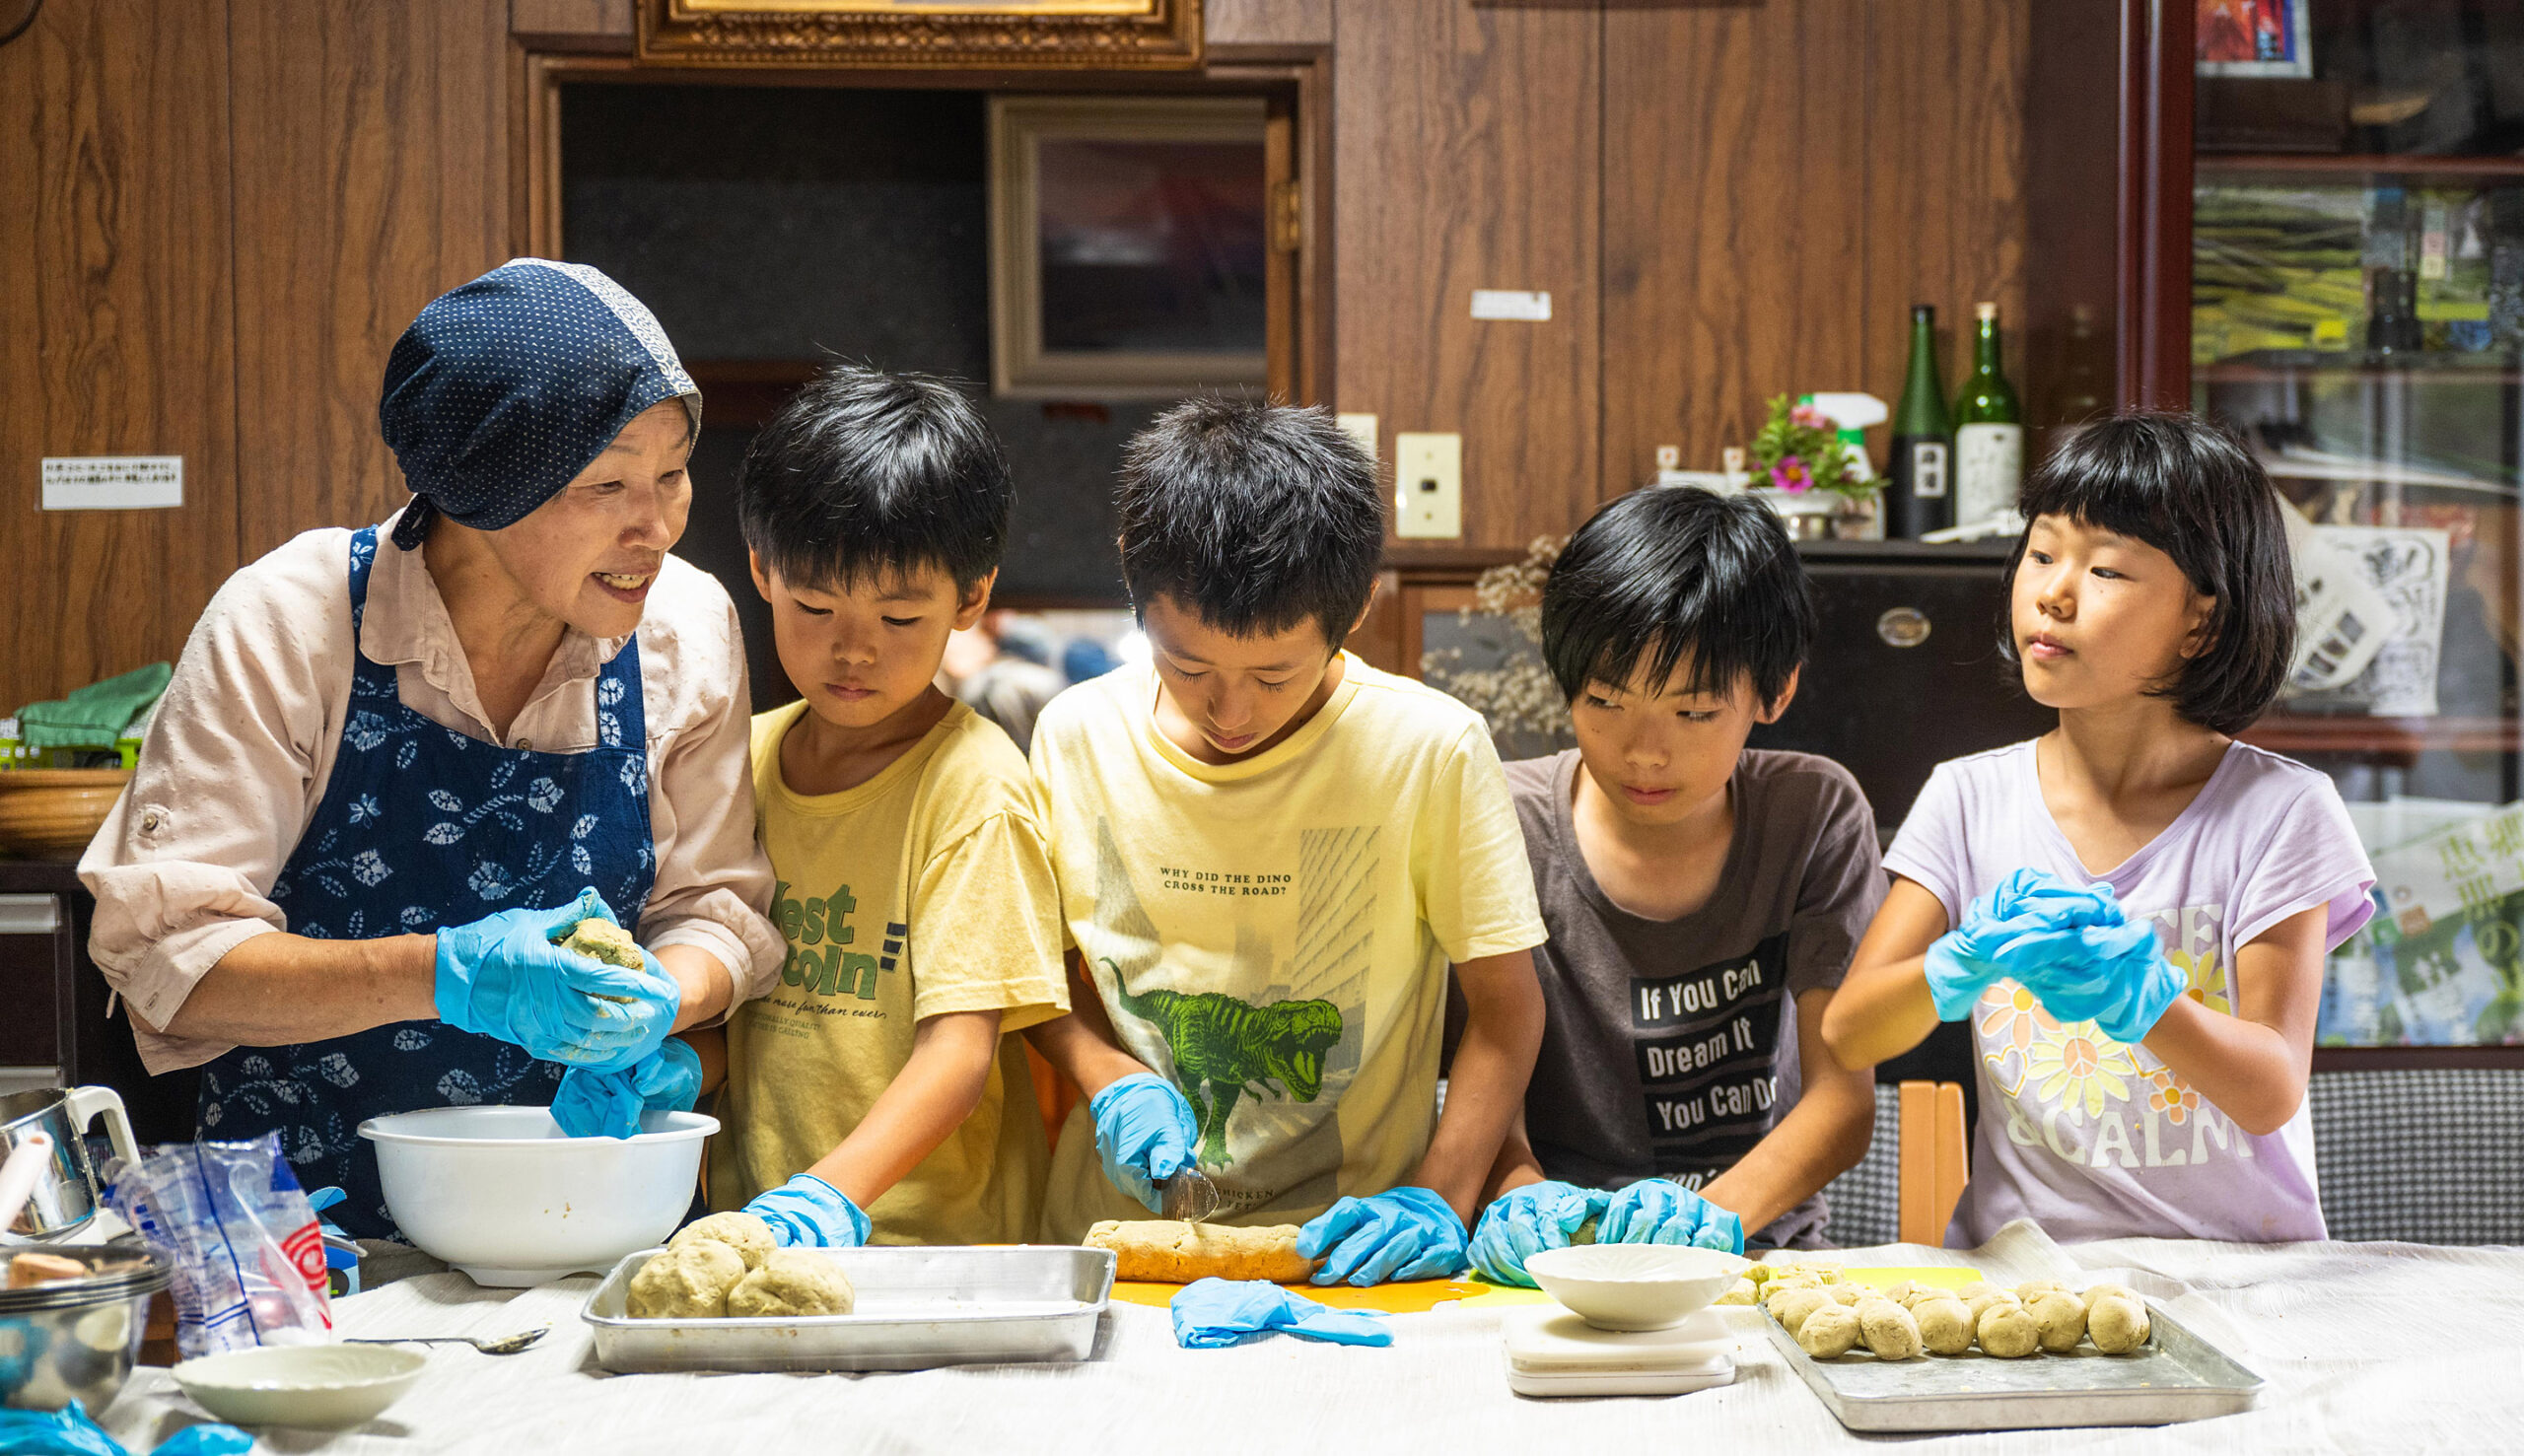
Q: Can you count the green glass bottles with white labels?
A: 2